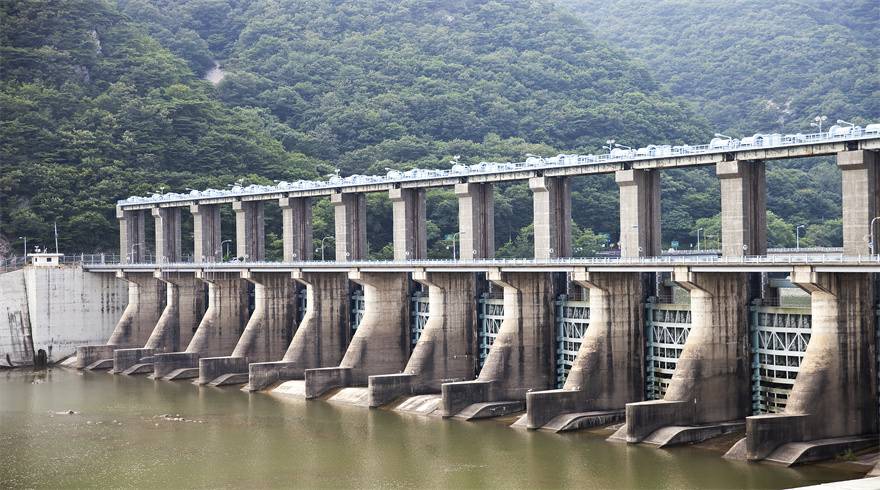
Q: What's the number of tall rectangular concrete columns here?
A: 12